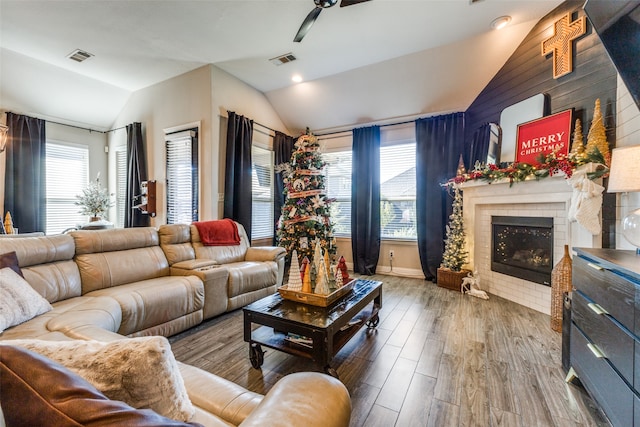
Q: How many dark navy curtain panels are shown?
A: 6